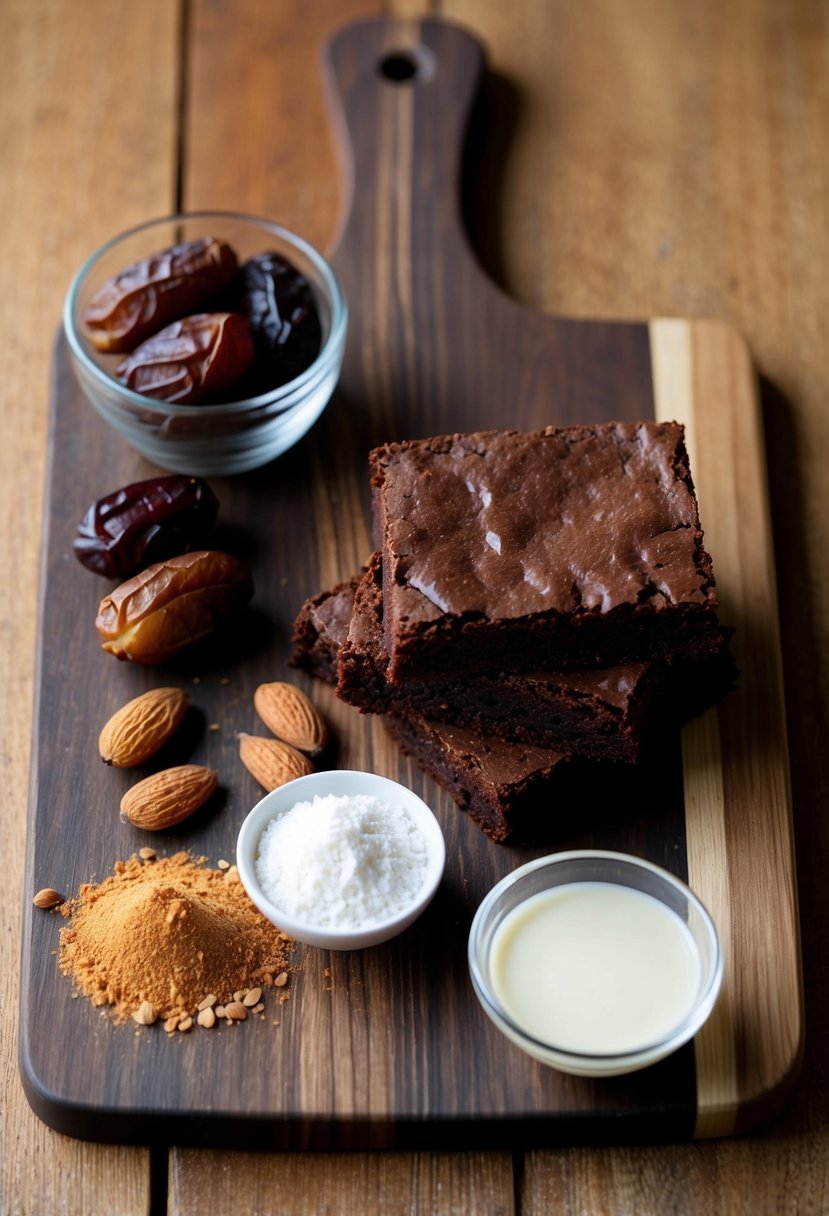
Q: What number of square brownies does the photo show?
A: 3